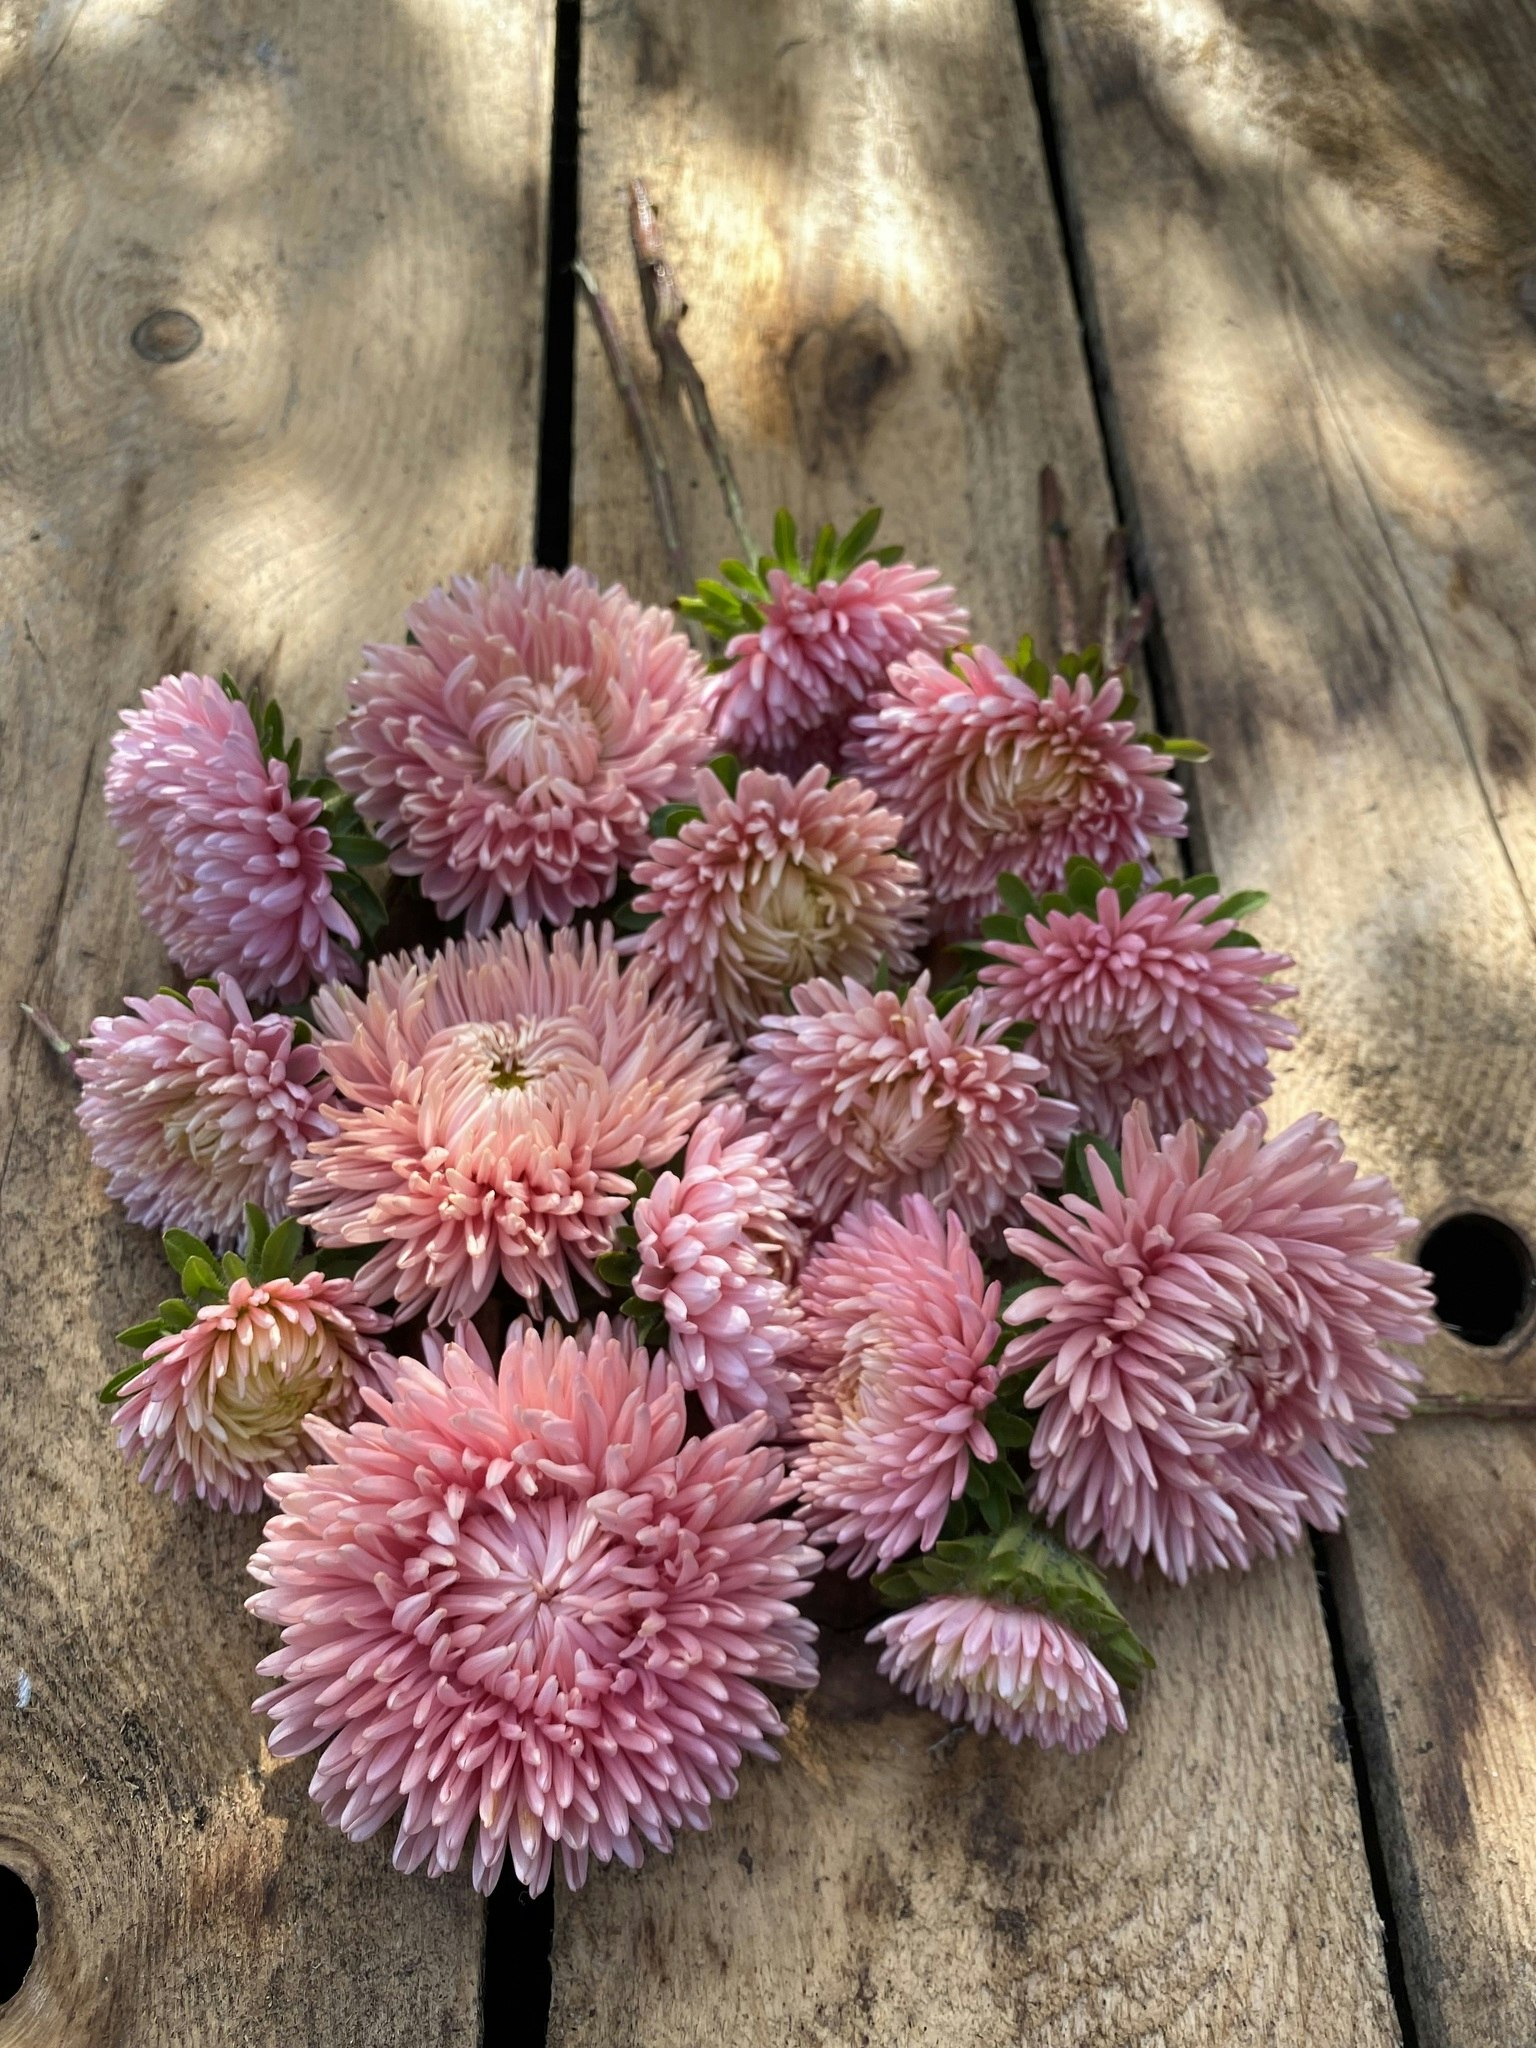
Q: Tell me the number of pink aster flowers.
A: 15